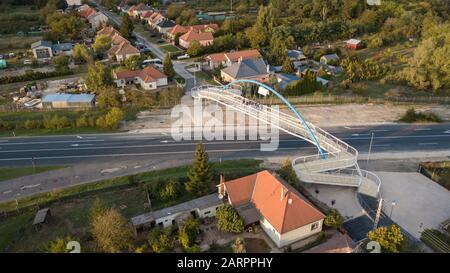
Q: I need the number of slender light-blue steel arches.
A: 1